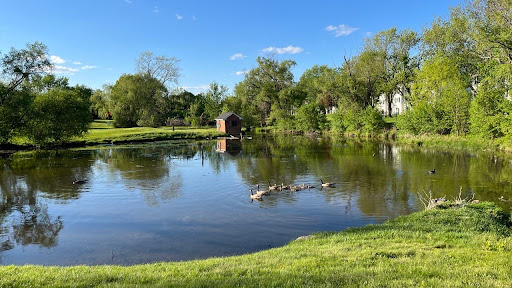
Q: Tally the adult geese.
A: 4